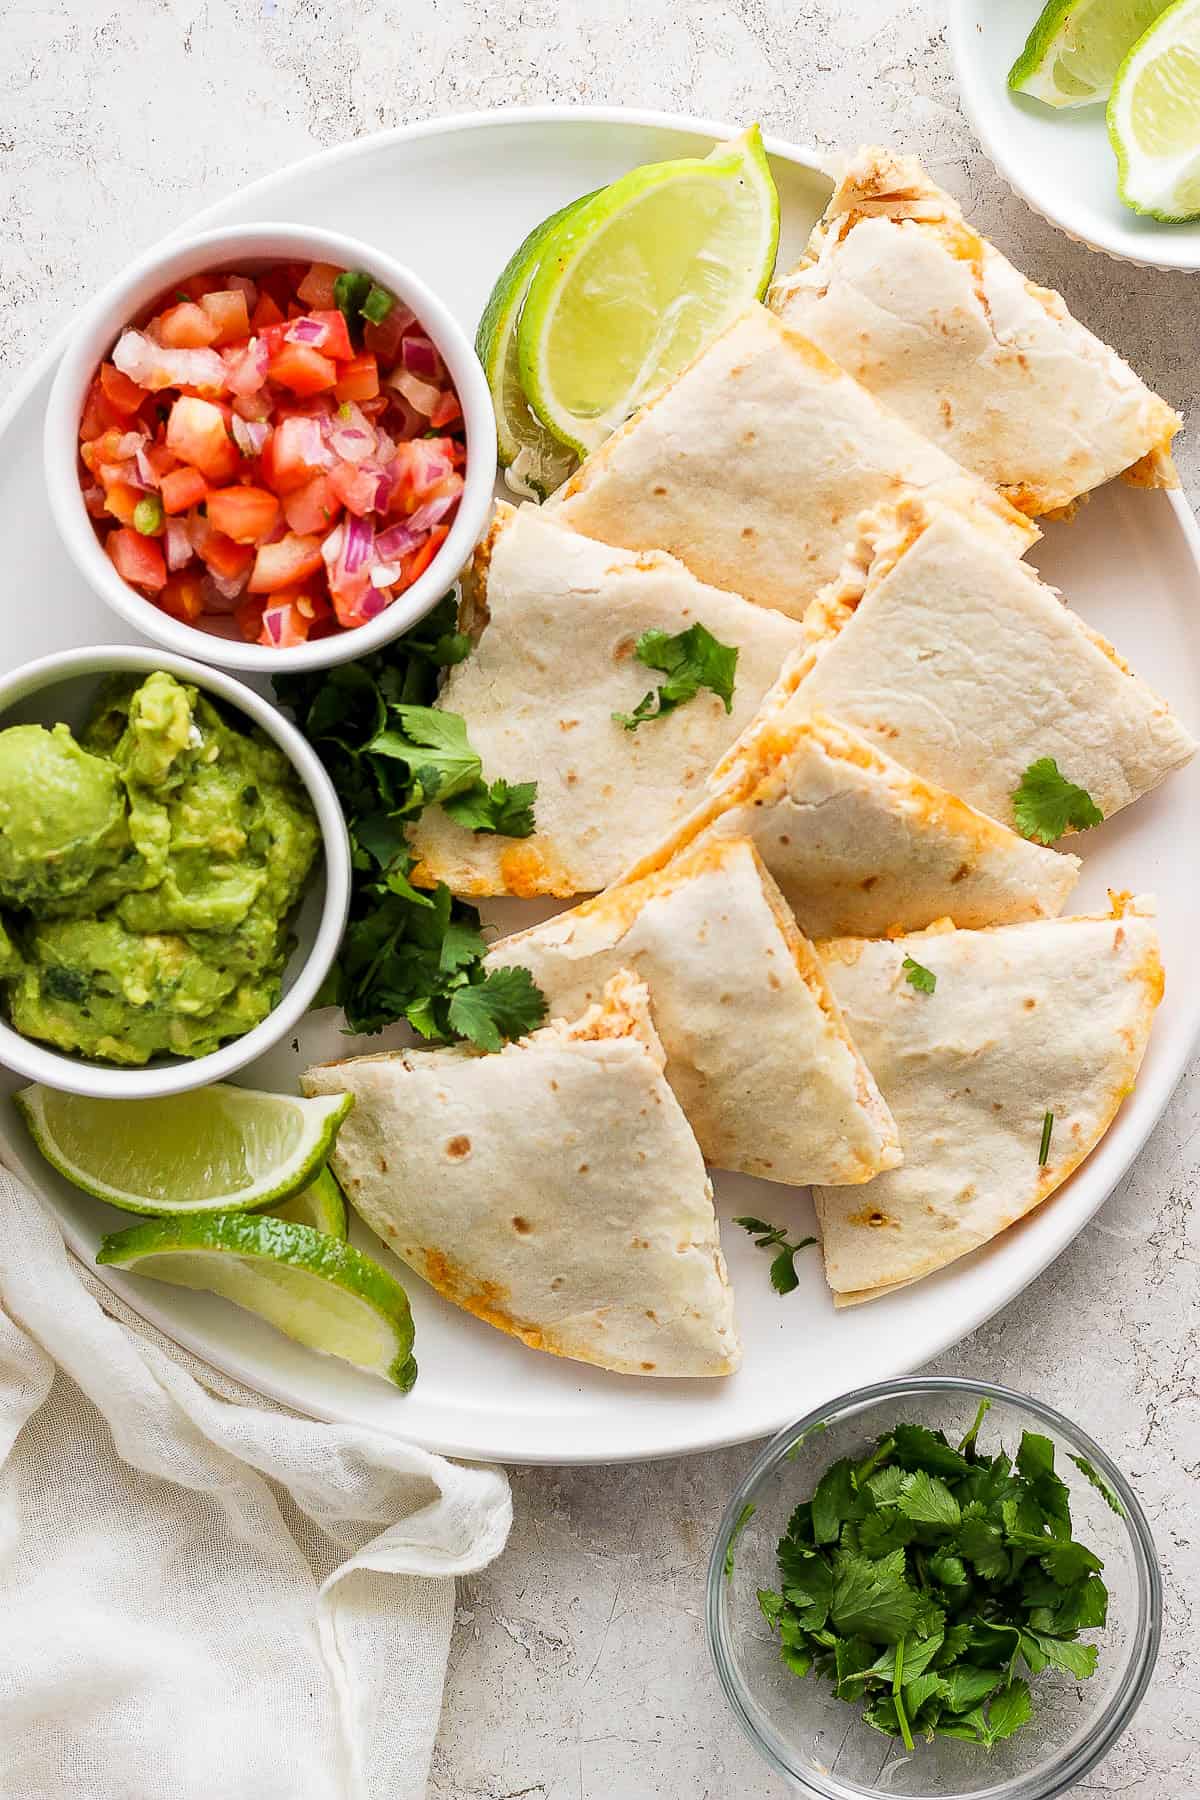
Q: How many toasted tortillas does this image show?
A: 8